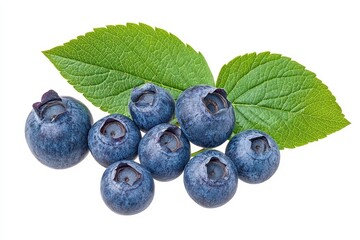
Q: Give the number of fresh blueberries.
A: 8